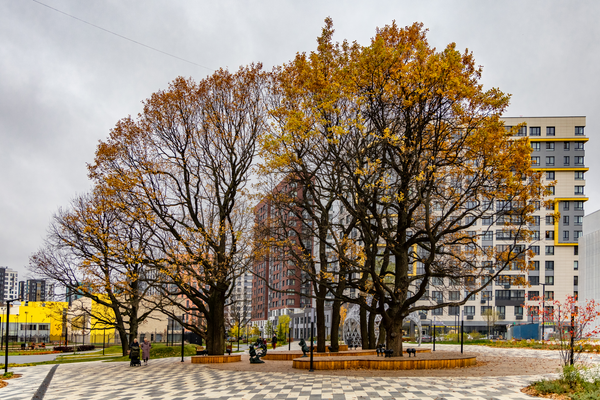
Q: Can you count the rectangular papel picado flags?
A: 0